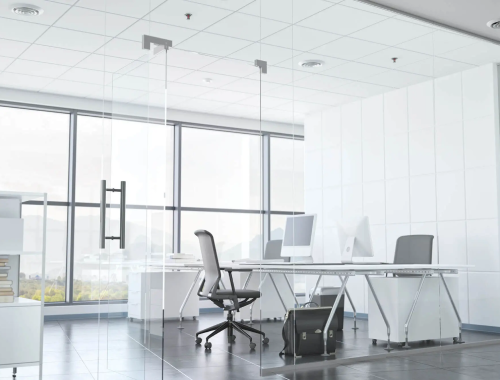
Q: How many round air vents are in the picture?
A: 3